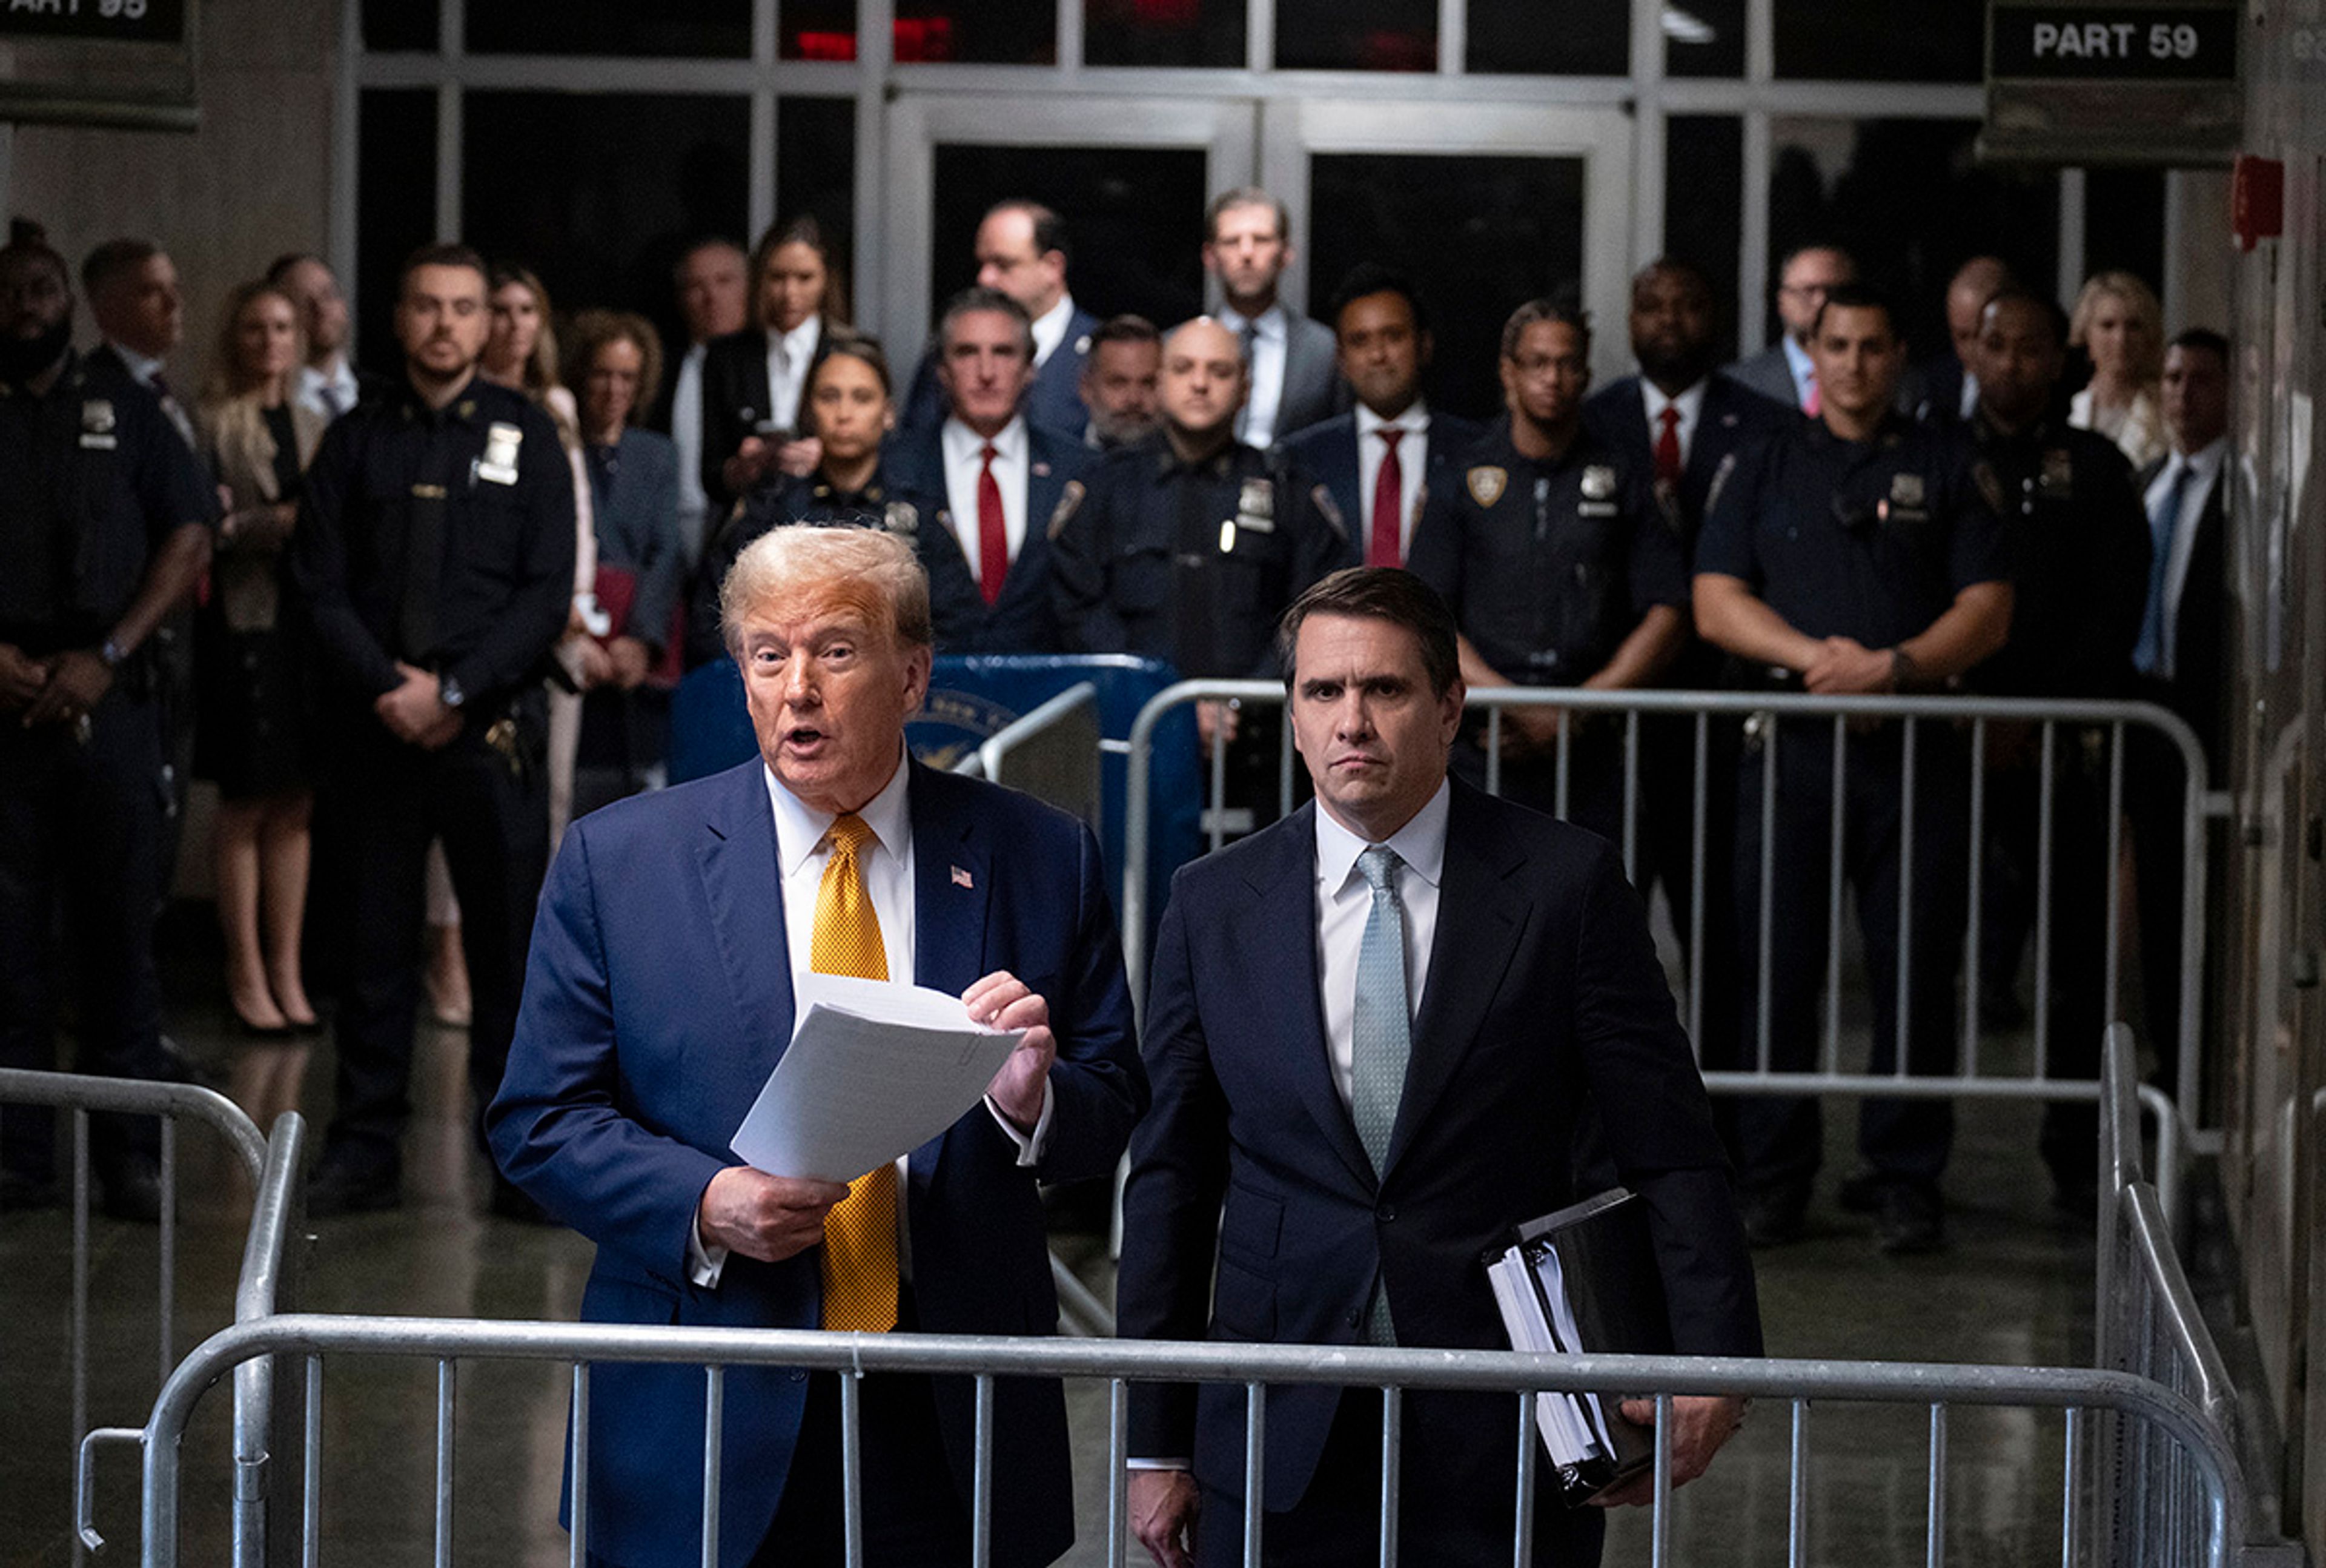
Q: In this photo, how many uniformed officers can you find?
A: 7